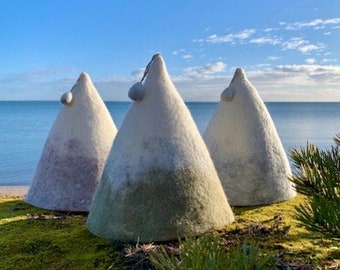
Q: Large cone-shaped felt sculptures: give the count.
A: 3